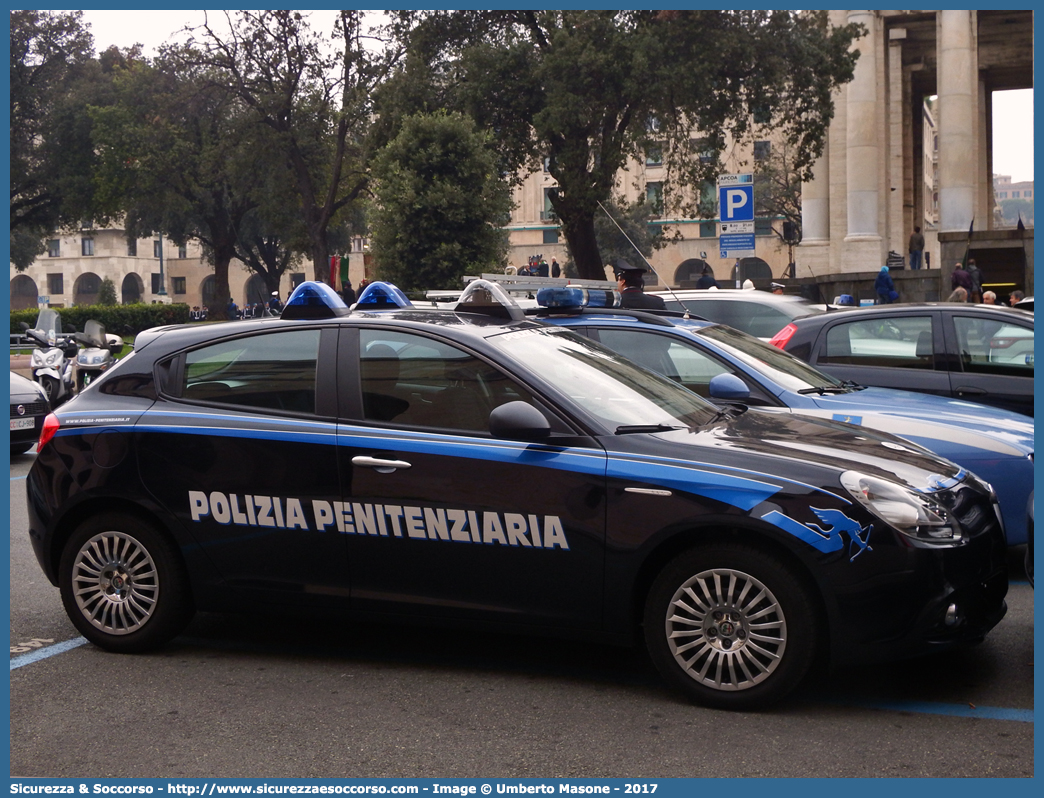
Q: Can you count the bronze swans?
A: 0